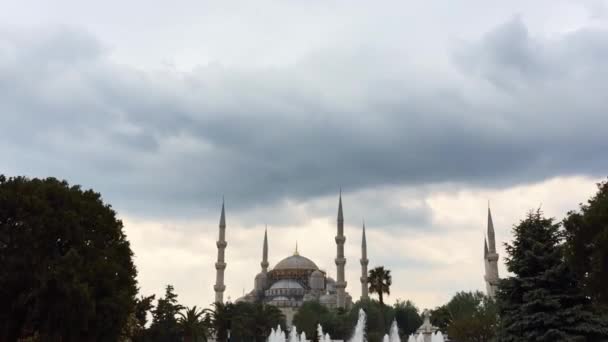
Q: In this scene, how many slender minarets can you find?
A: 6